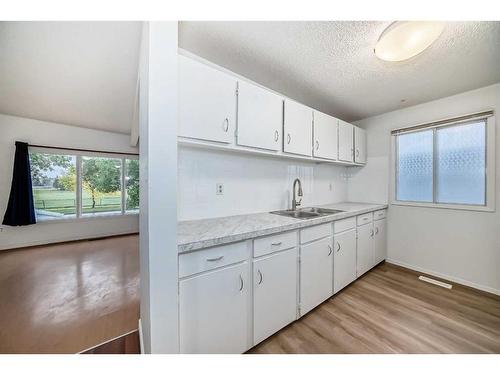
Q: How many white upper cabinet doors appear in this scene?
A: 6